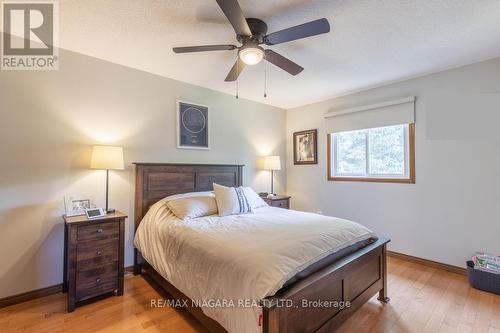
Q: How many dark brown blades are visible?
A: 5